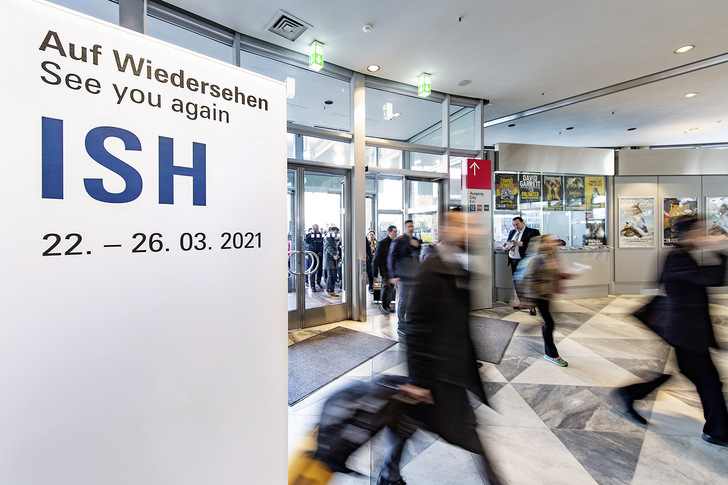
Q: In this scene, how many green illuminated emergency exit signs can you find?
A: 2